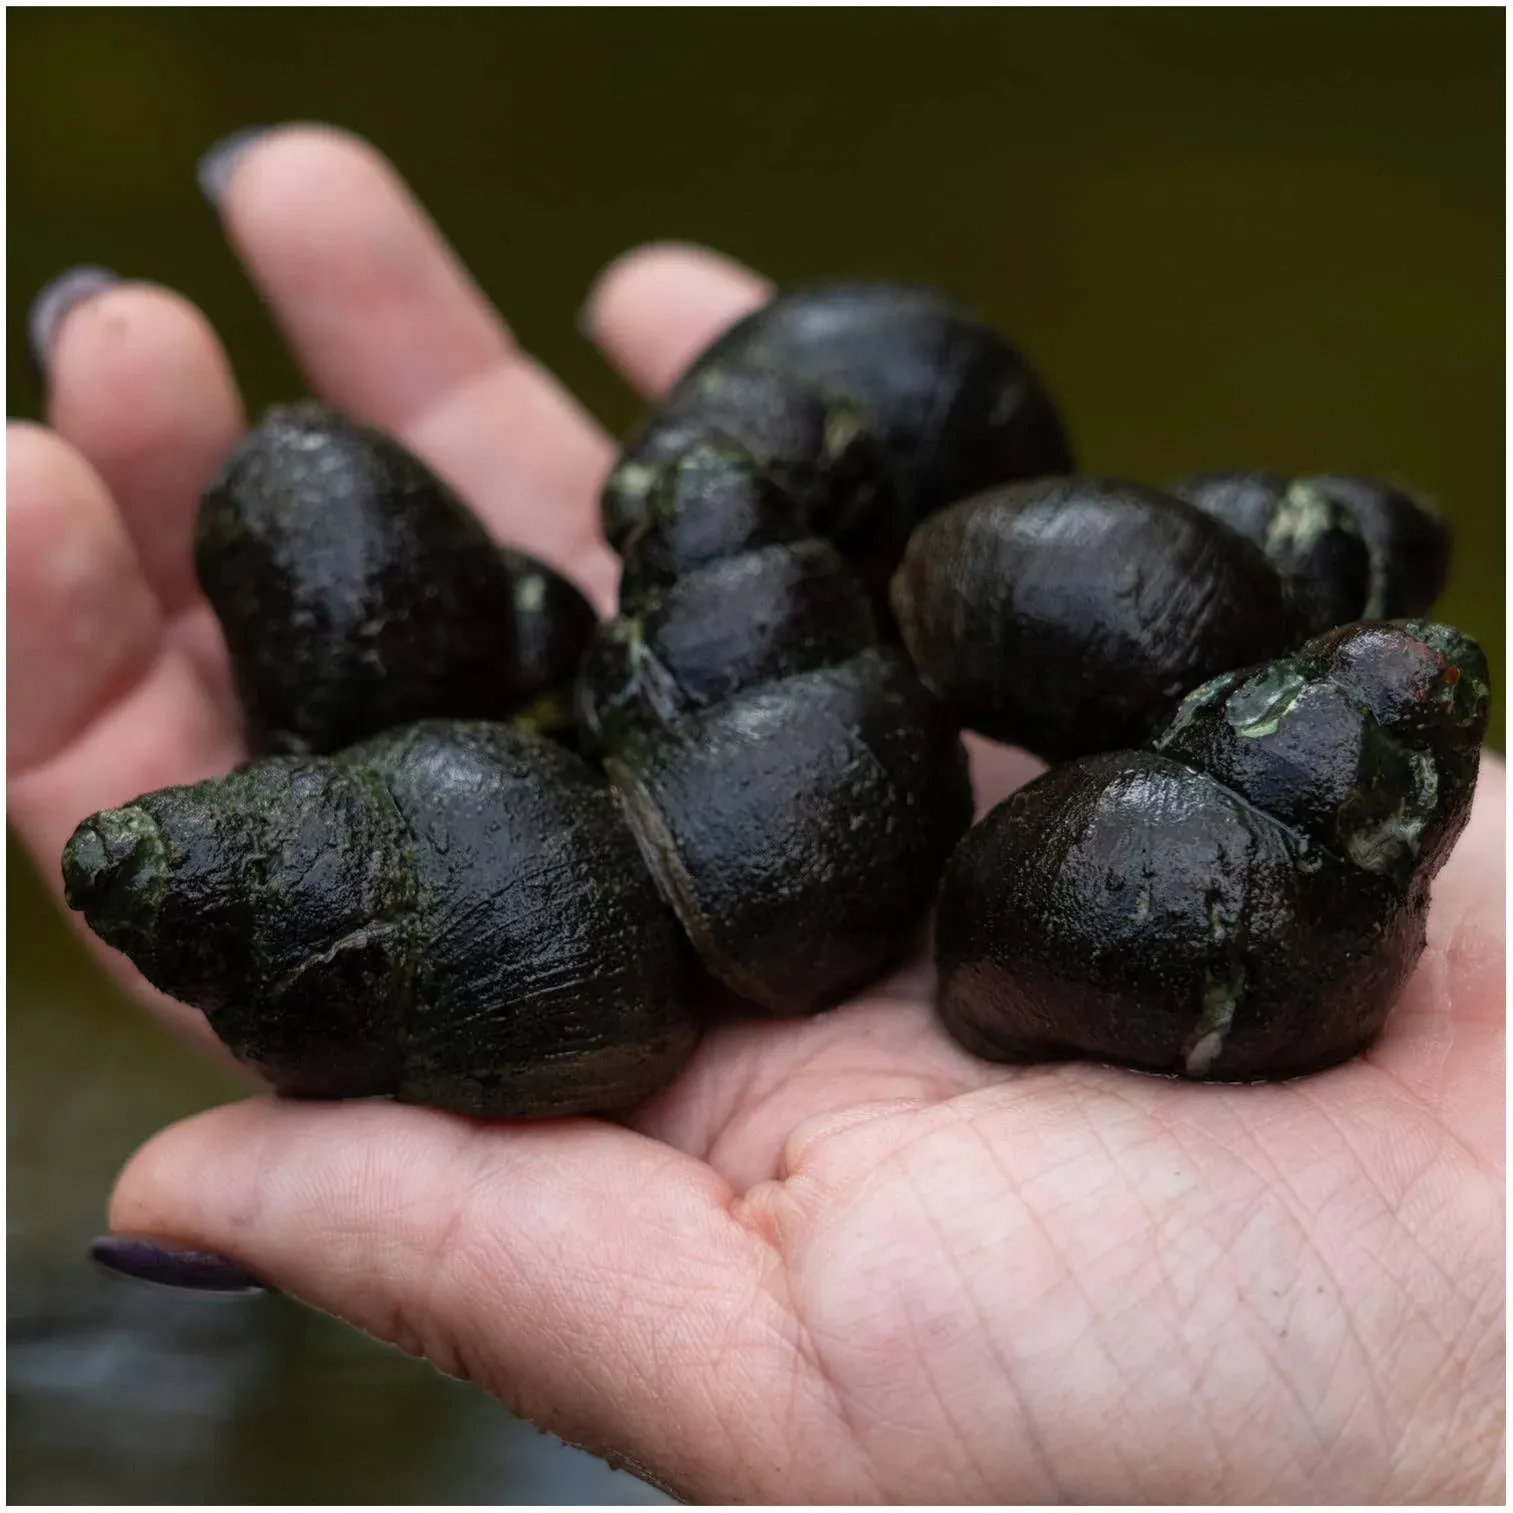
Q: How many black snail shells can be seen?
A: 7